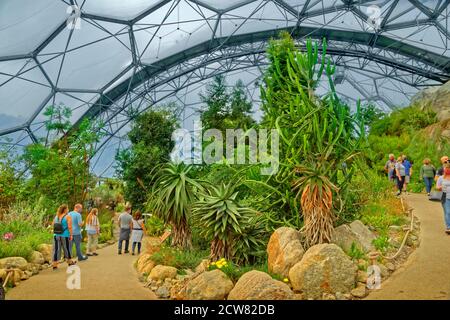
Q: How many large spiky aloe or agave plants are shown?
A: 3